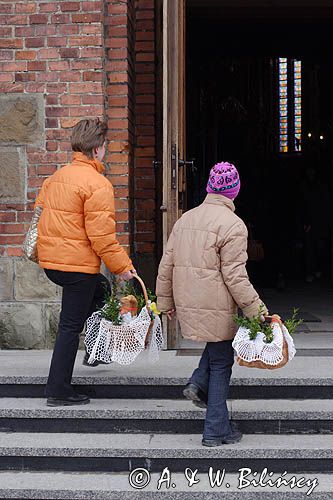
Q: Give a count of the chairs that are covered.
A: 0